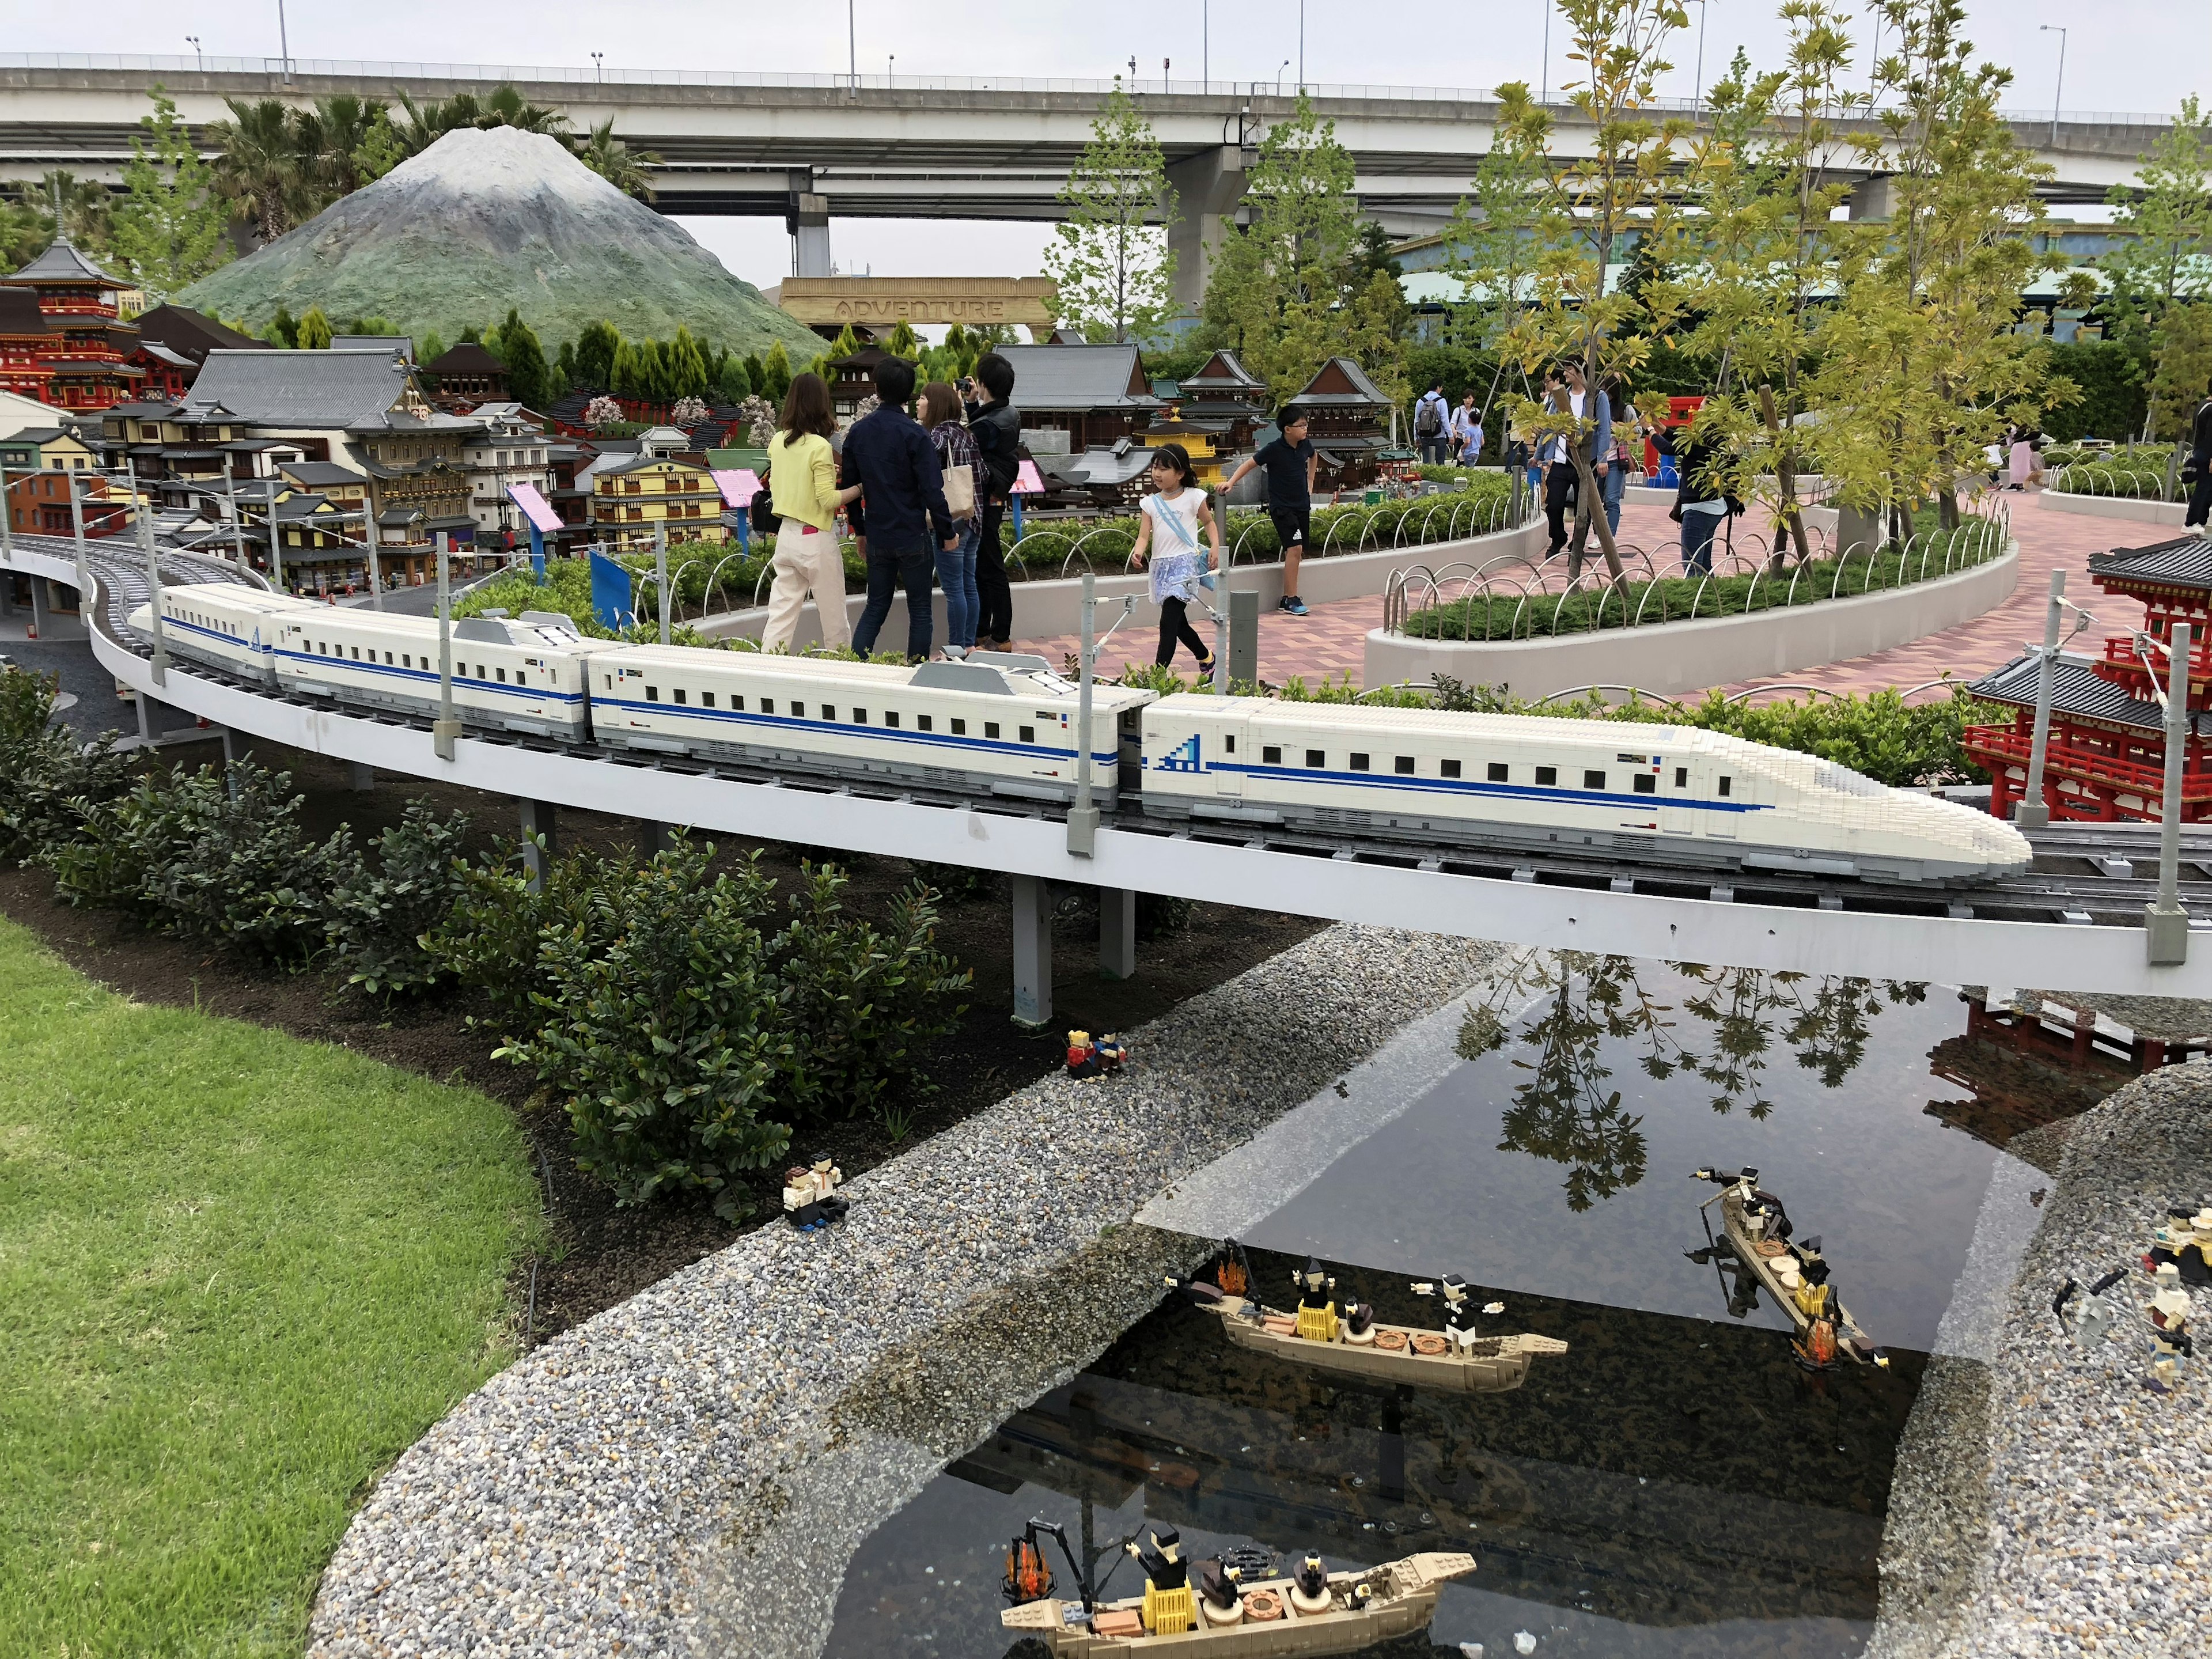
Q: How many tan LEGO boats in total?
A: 3